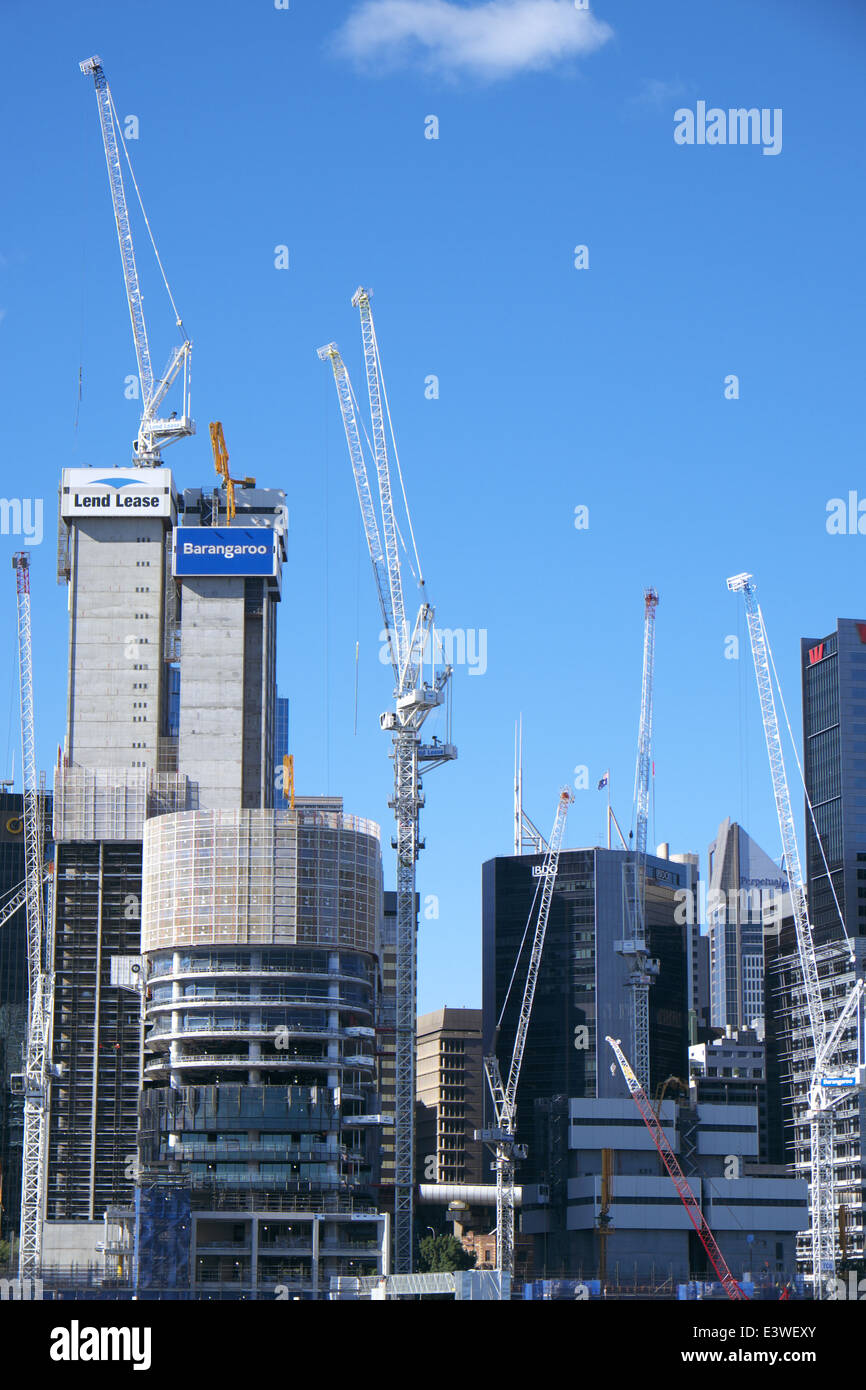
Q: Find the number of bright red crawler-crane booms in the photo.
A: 1